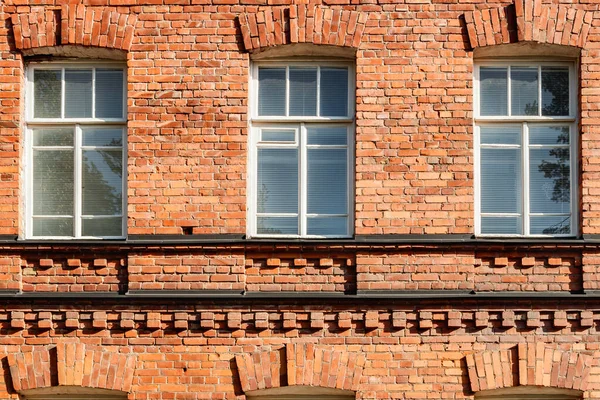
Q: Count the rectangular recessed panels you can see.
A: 3